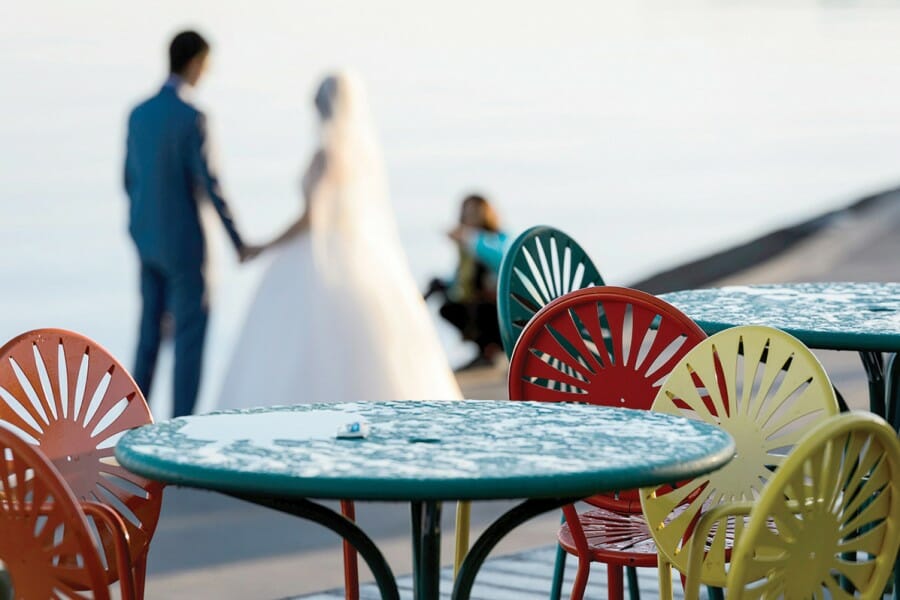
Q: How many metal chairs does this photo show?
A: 6